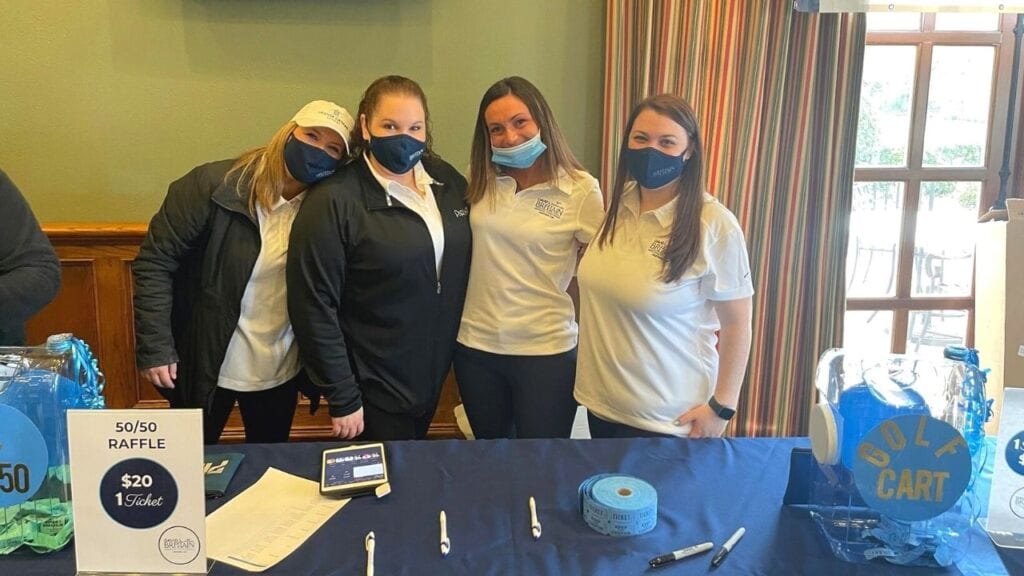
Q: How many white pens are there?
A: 3